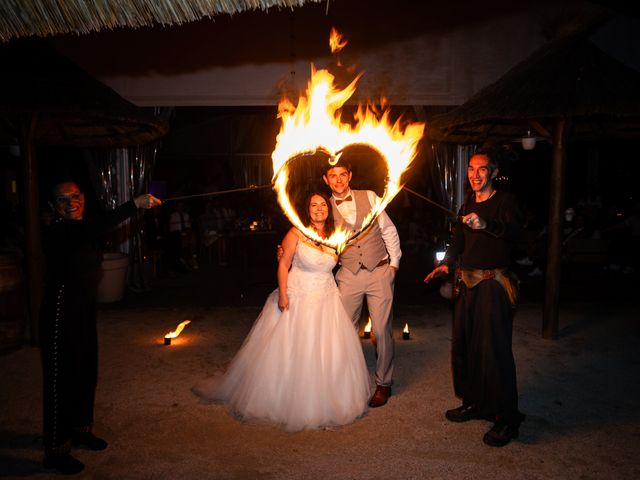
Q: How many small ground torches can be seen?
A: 3